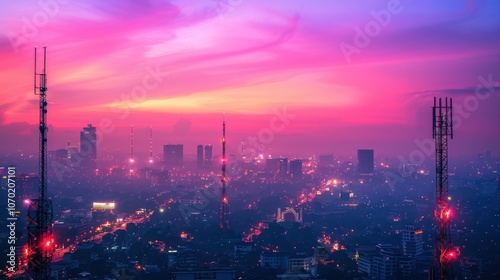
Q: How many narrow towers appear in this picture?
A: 5